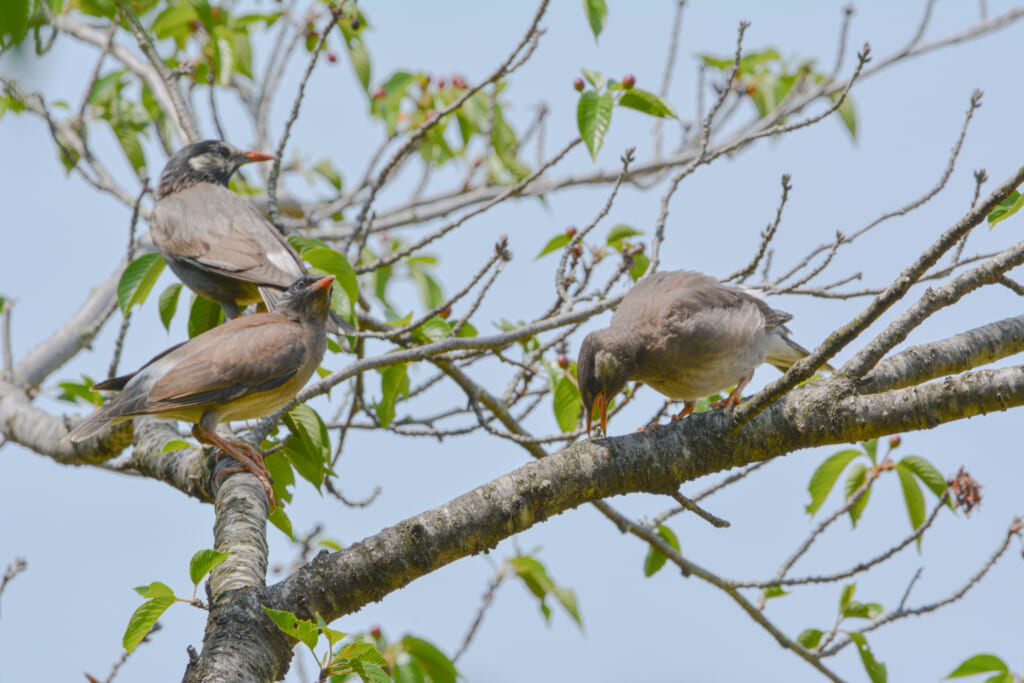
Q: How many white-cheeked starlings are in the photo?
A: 3